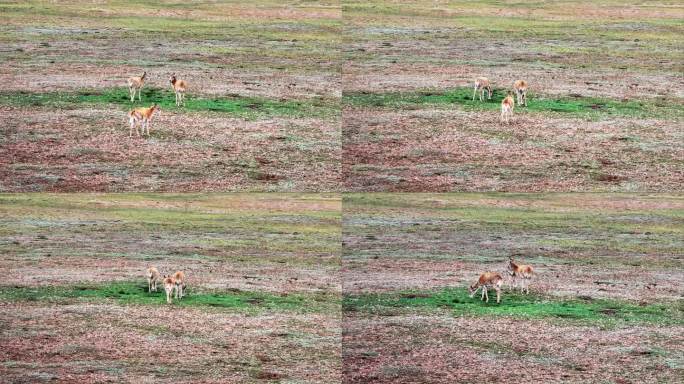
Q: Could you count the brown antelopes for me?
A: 11